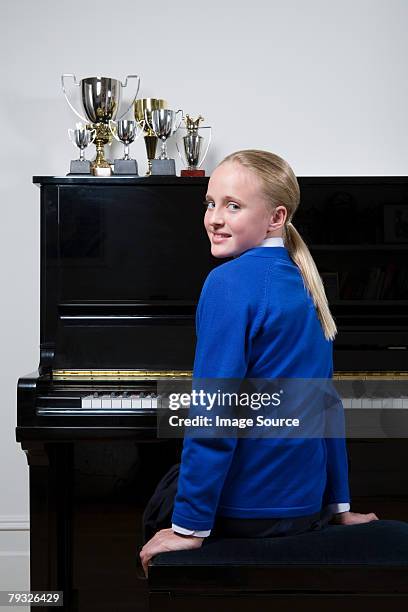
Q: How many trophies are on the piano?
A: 6